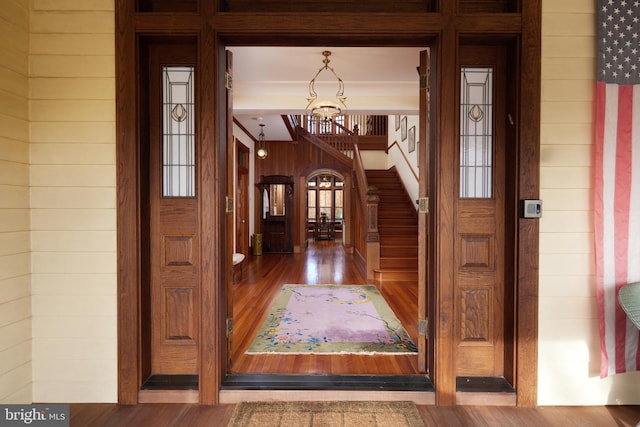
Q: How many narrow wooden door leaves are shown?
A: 2